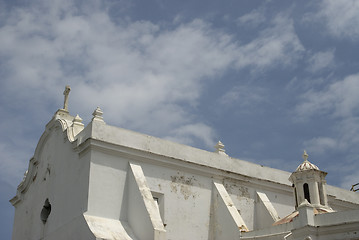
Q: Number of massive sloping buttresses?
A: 3